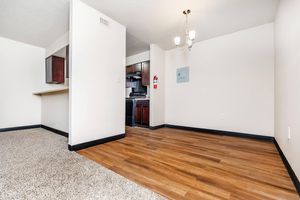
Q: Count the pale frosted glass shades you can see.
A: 3